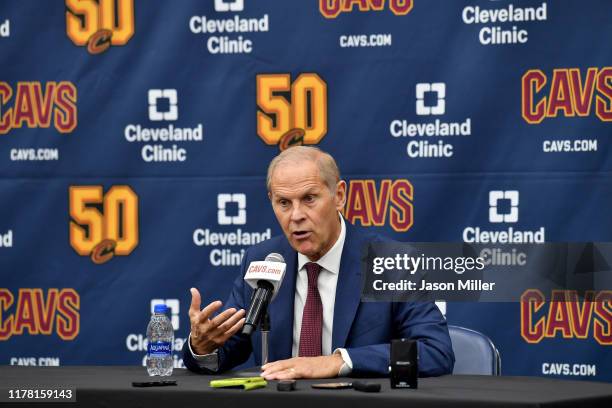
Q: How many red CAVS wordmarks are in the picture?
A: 6